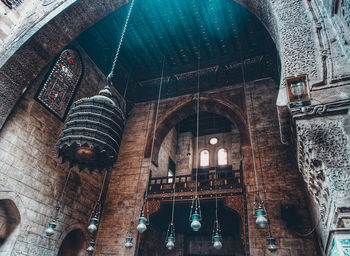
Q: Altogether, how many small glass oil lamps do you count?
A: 10